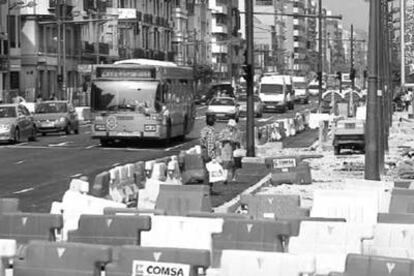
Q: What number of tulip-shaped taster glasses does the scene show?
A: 0